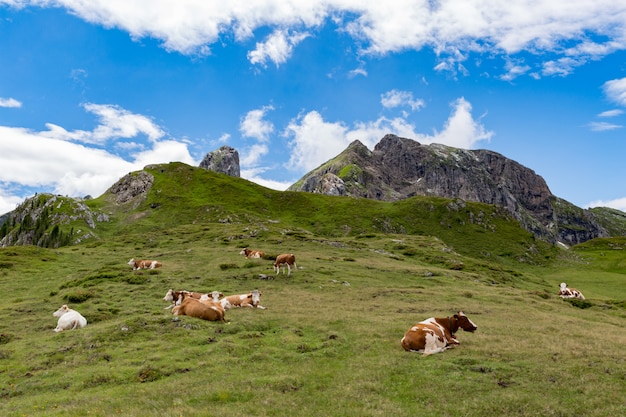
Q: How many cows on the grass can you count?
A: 10